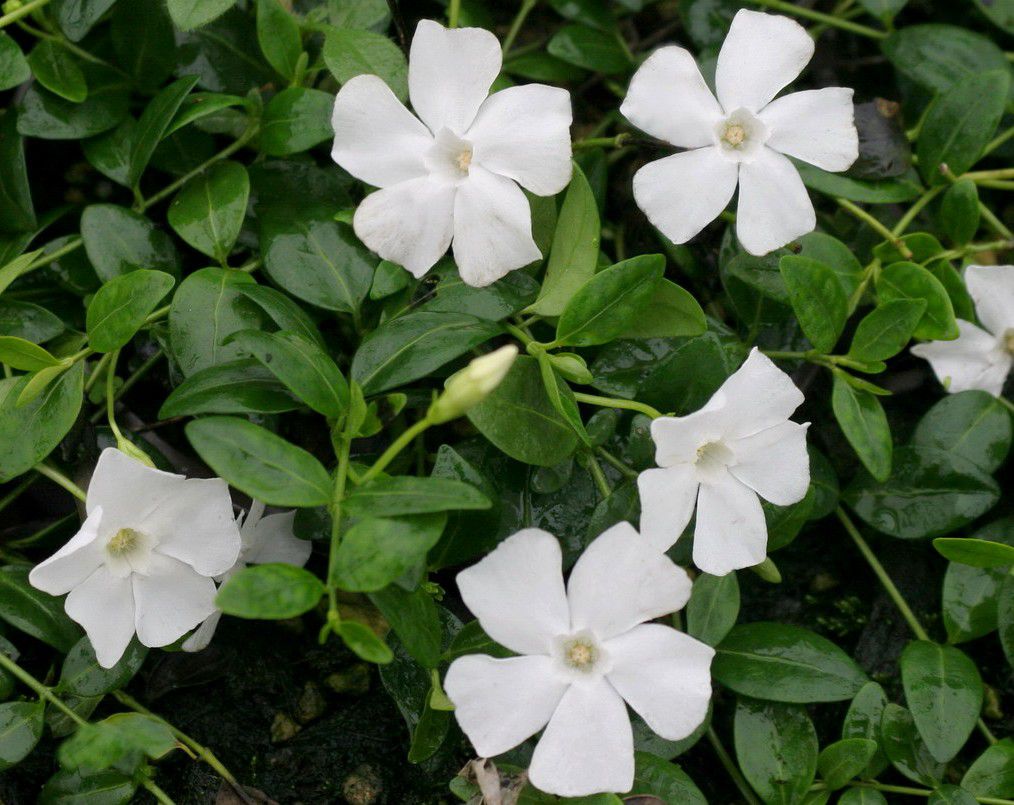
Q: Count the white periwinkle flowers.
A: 7